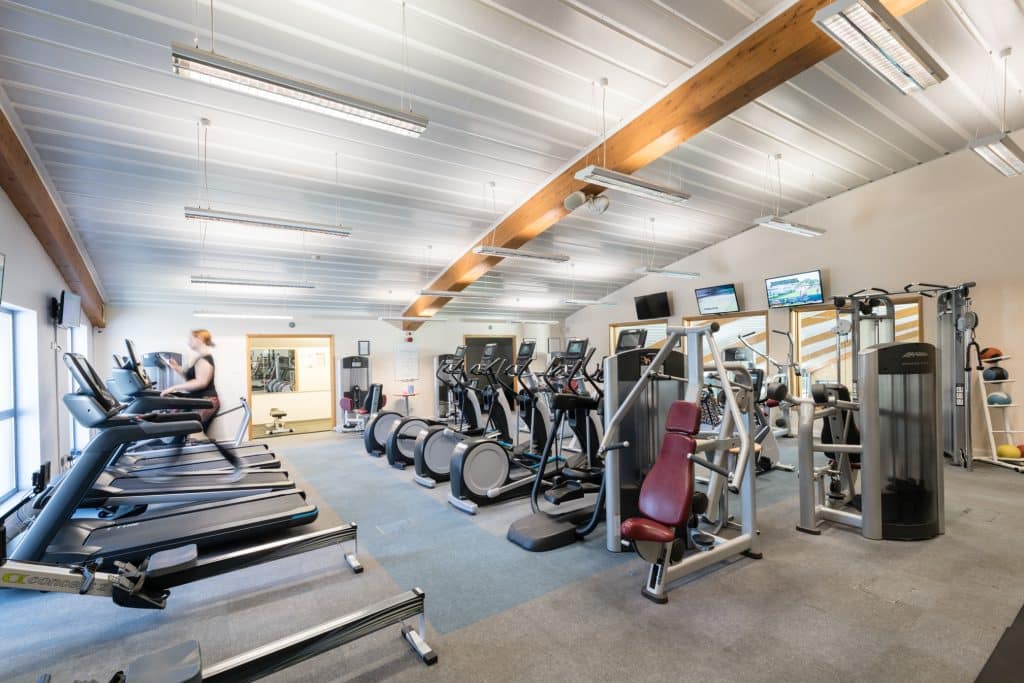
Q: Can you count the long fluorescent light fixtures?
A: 14